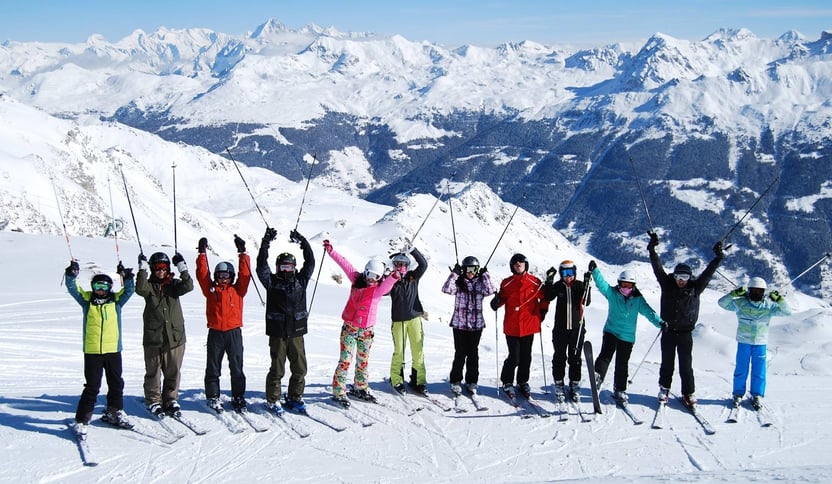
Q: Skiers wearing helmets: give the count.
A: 12